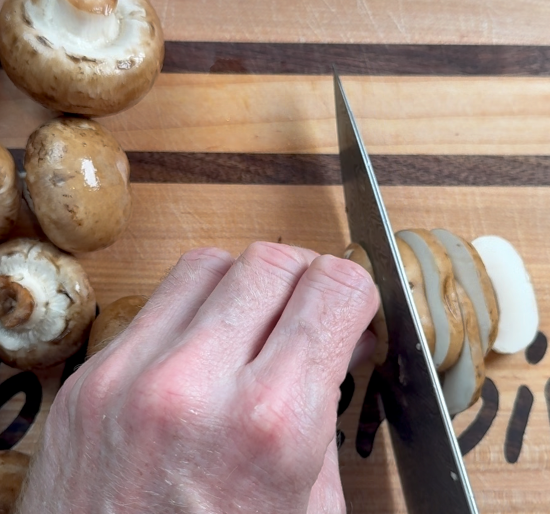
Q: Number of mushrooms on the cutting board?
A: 7